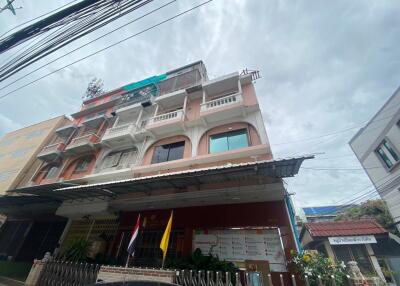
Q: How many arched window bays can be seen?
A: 5